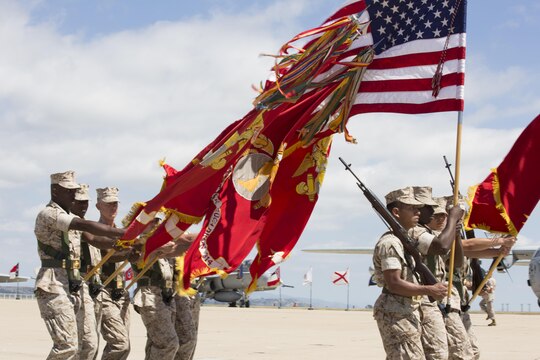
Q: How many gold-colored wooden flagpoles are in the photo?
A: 5